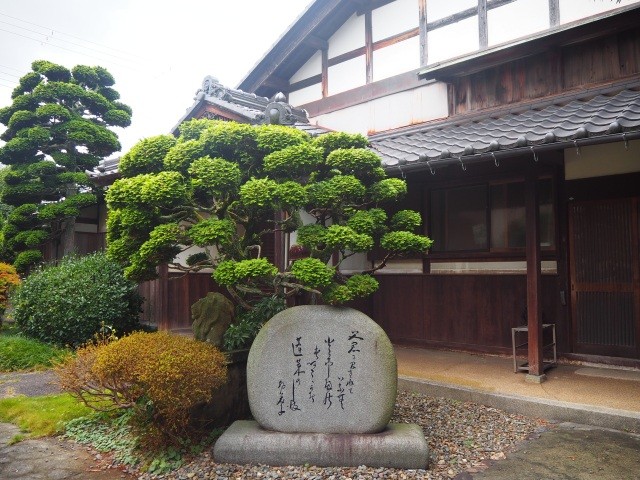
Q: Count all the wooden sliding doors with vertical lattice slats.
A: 1